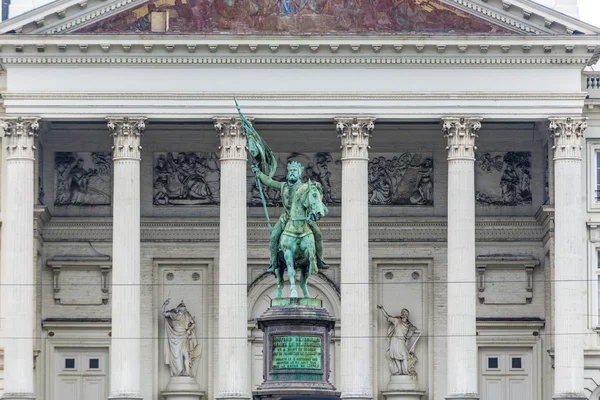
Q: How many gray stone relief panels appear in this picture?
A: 5